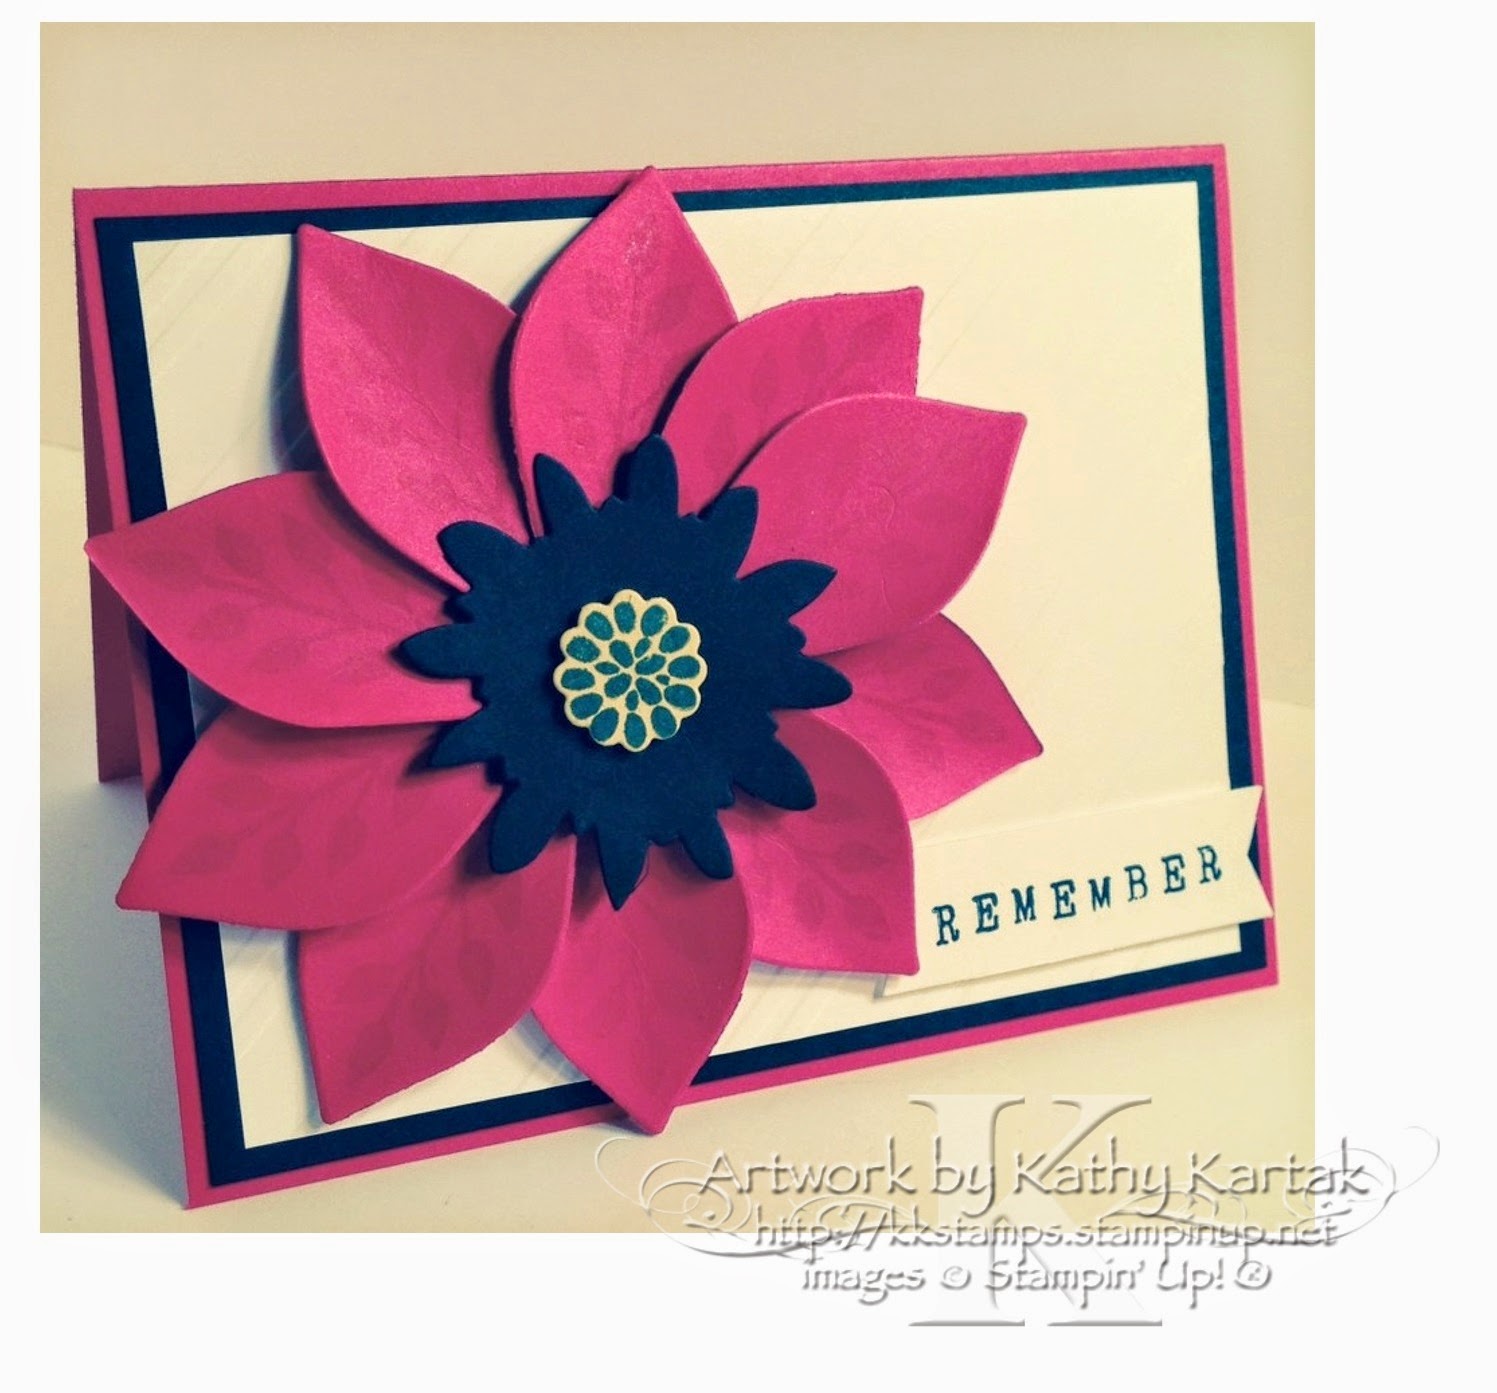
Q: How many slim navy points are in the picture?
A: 12